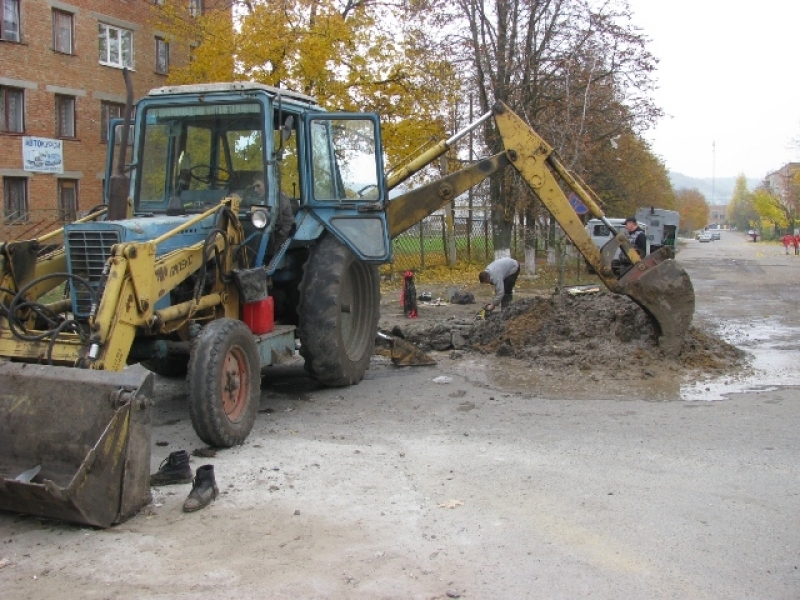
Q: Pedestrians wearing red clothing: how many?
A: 2